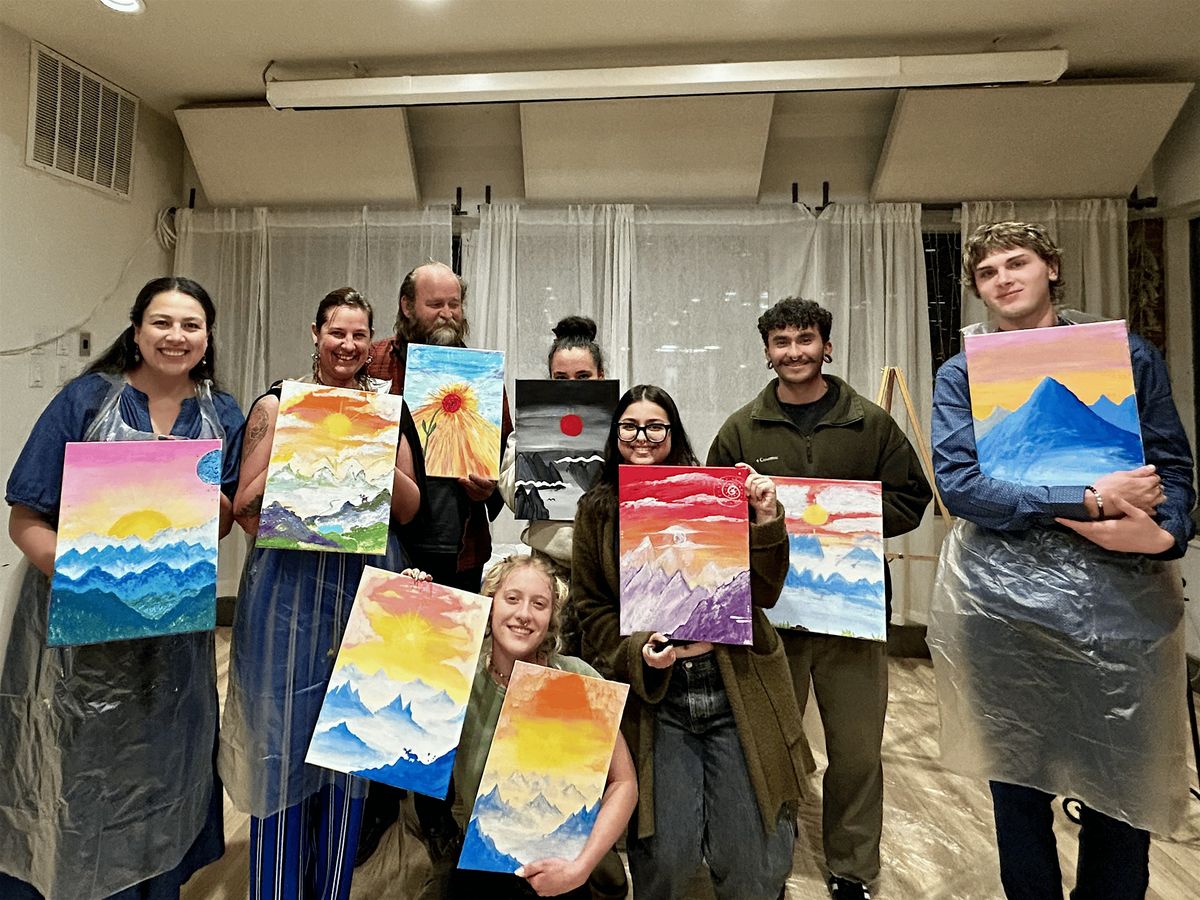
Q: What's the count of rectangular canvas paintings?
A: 9